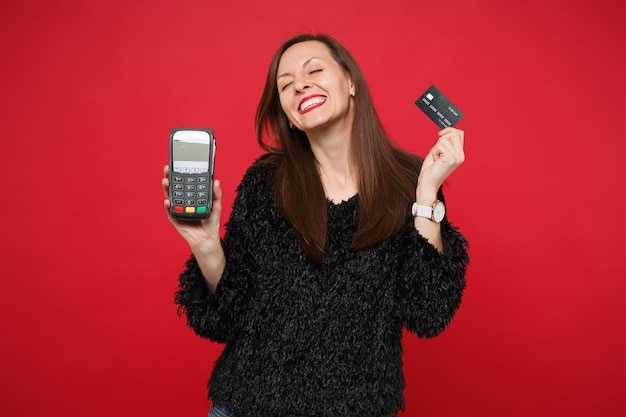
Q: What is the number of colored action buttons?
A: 3